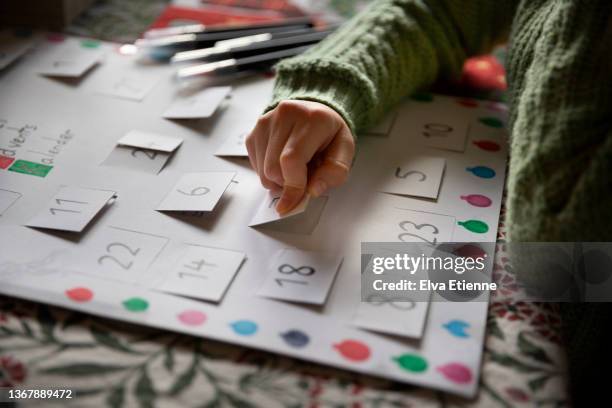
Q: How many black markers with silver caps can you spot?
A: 5